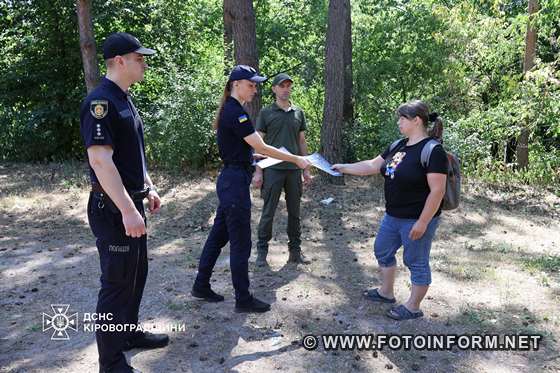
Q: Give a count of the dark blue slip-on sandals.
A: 2